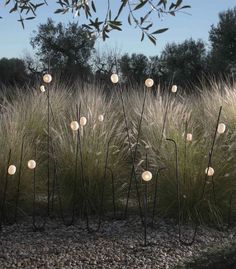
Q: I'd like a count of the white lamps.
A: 14